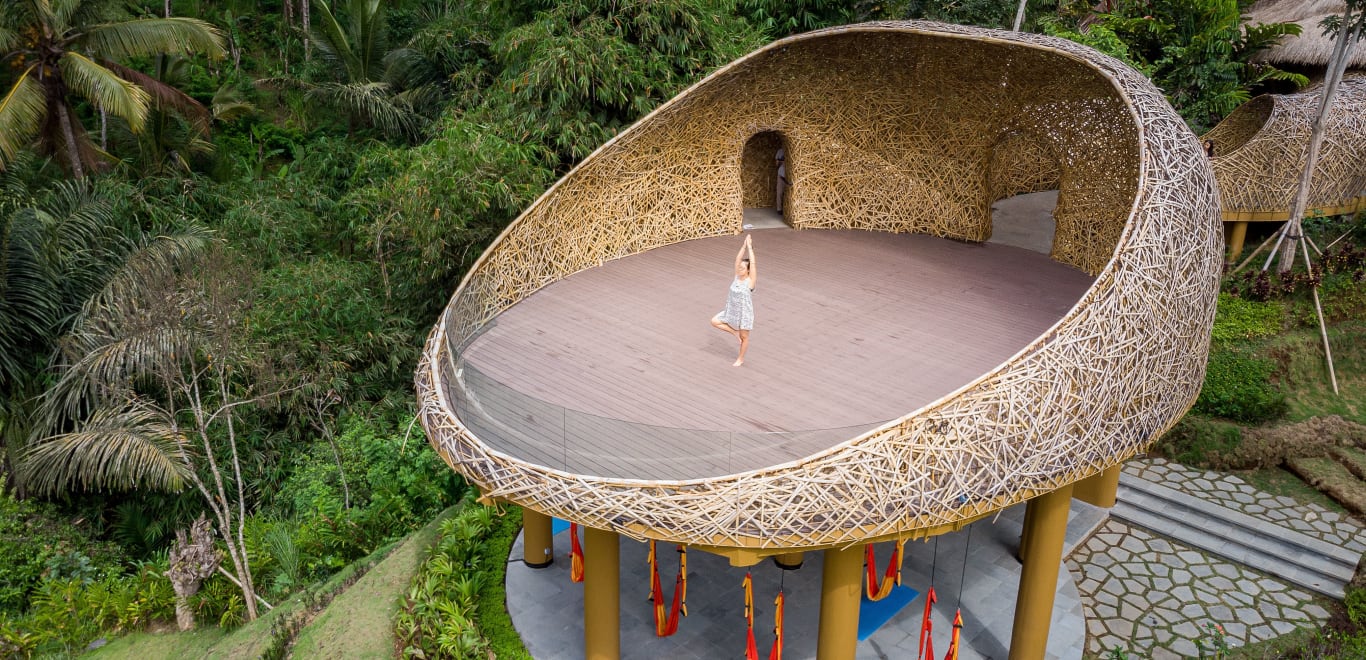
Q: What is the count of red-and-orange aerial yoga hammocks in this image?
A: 5